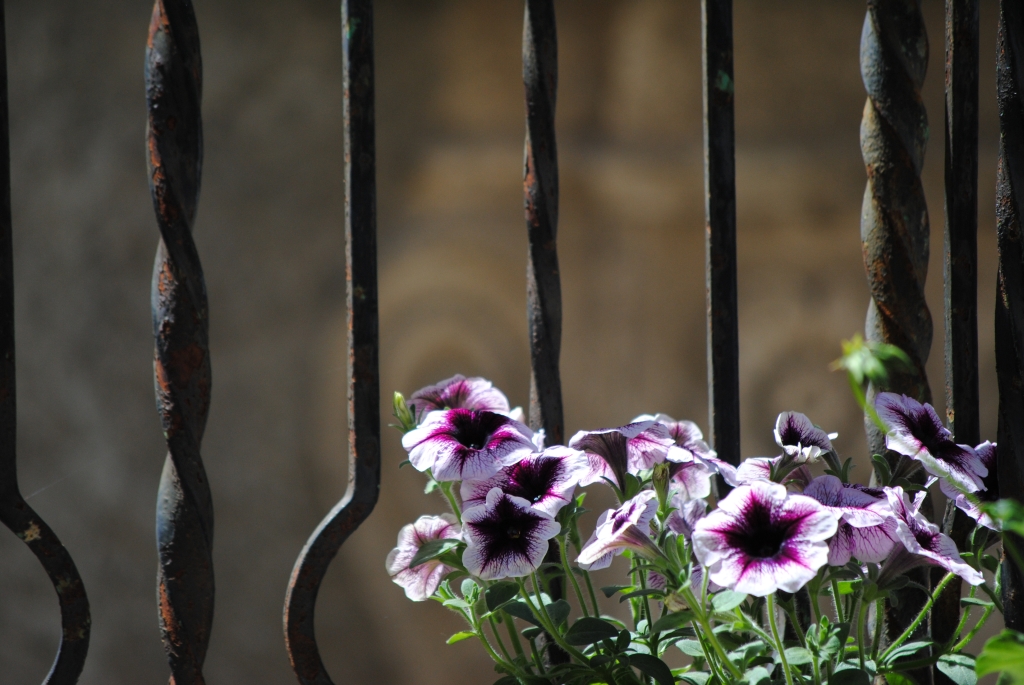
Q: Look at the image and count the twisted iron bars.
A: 4